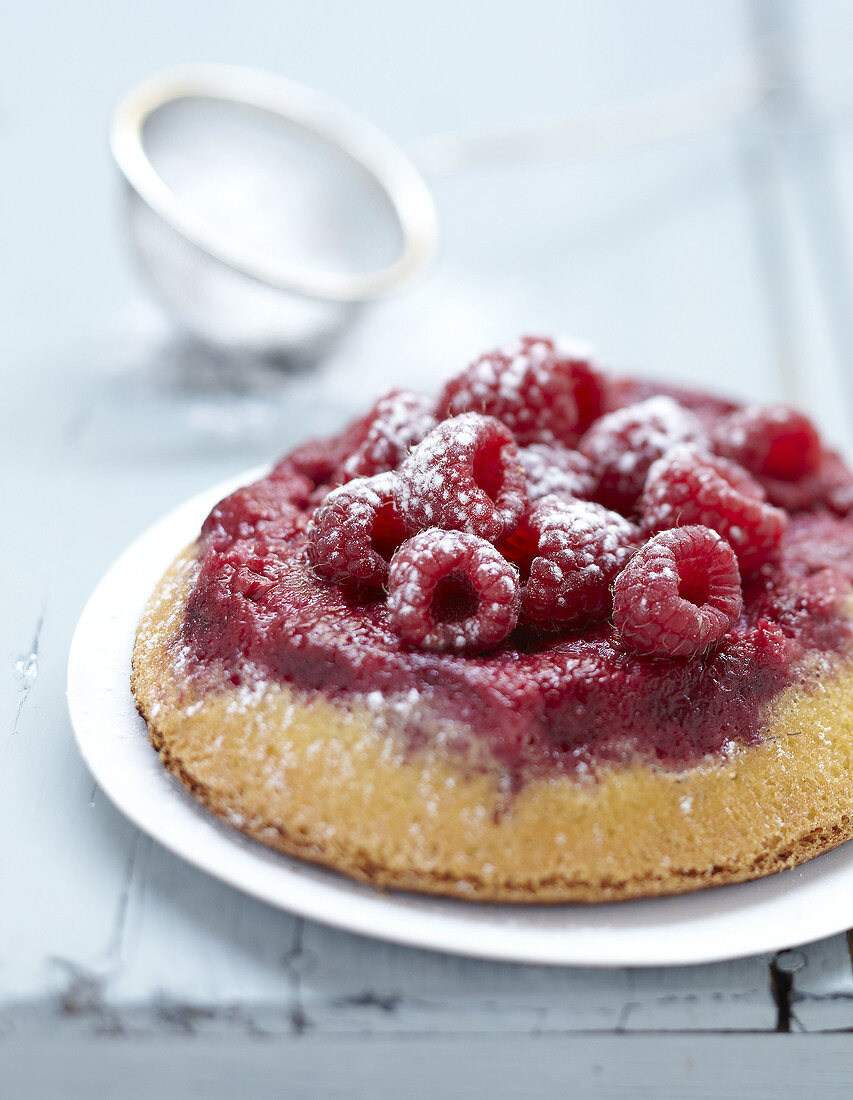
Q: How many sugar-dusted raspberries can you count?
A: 11